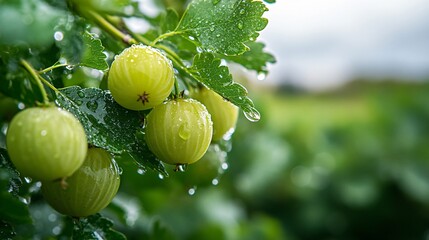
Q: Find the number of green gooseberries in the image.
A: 5